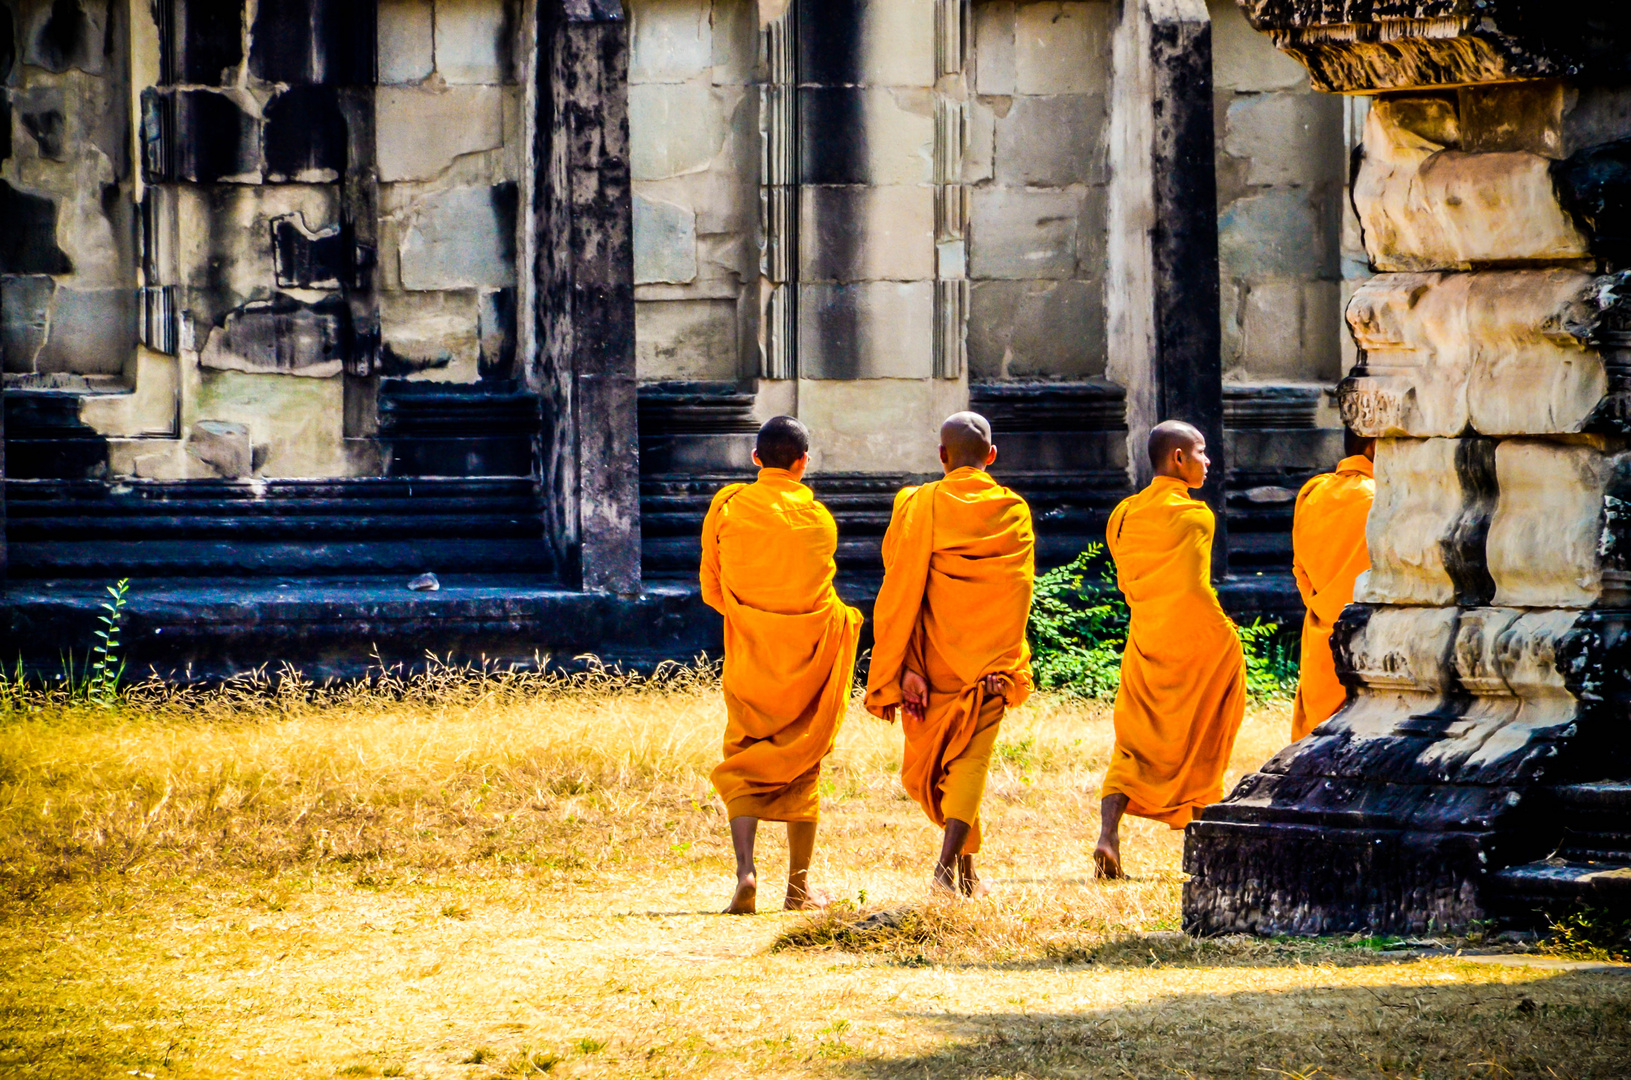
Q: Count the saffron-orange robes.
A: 4